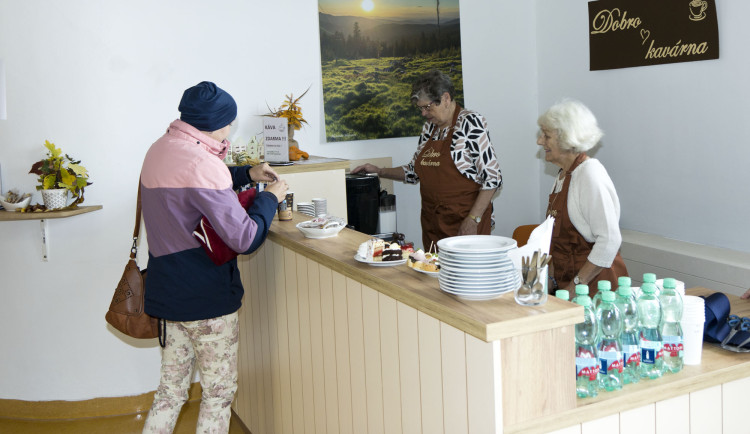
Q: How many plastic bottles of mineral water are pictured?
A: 10